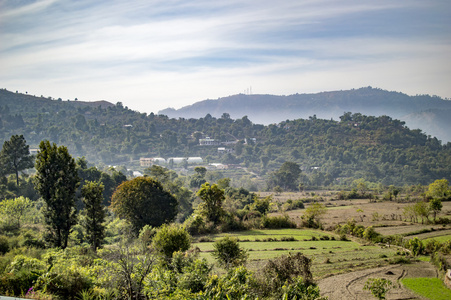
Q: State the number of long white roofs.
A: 3